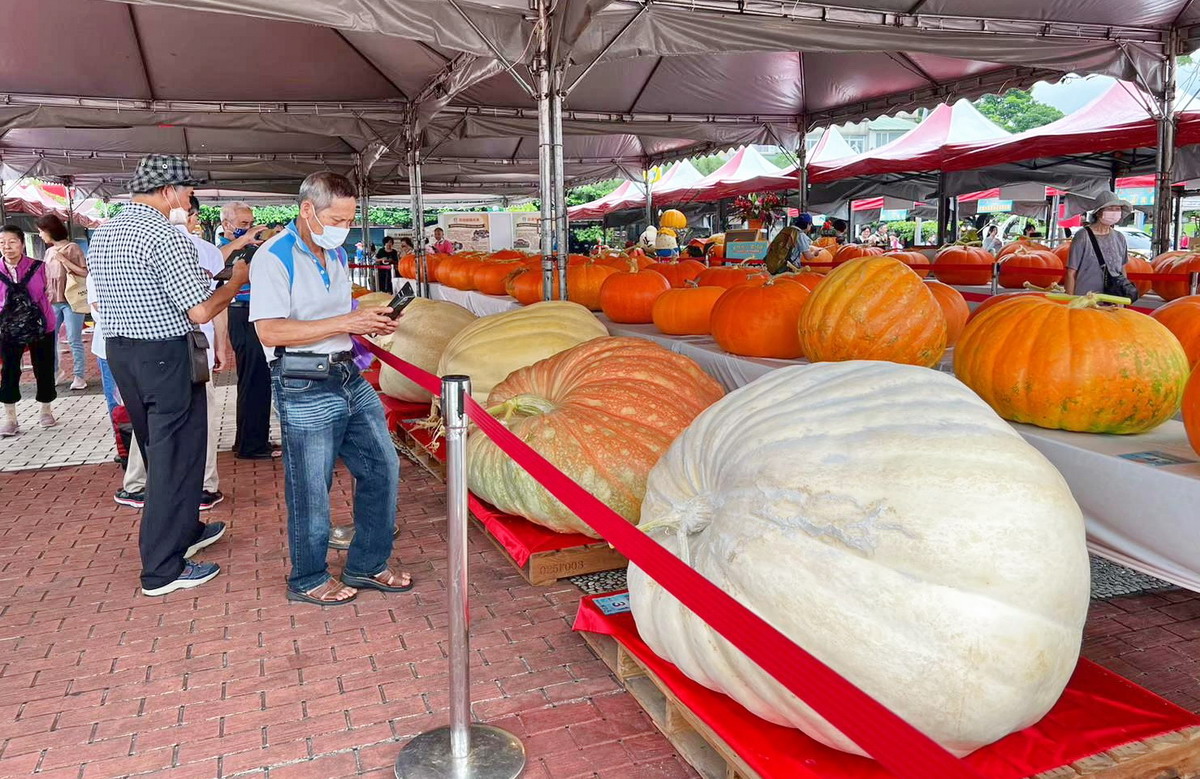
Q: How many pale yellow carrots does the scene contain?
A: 0